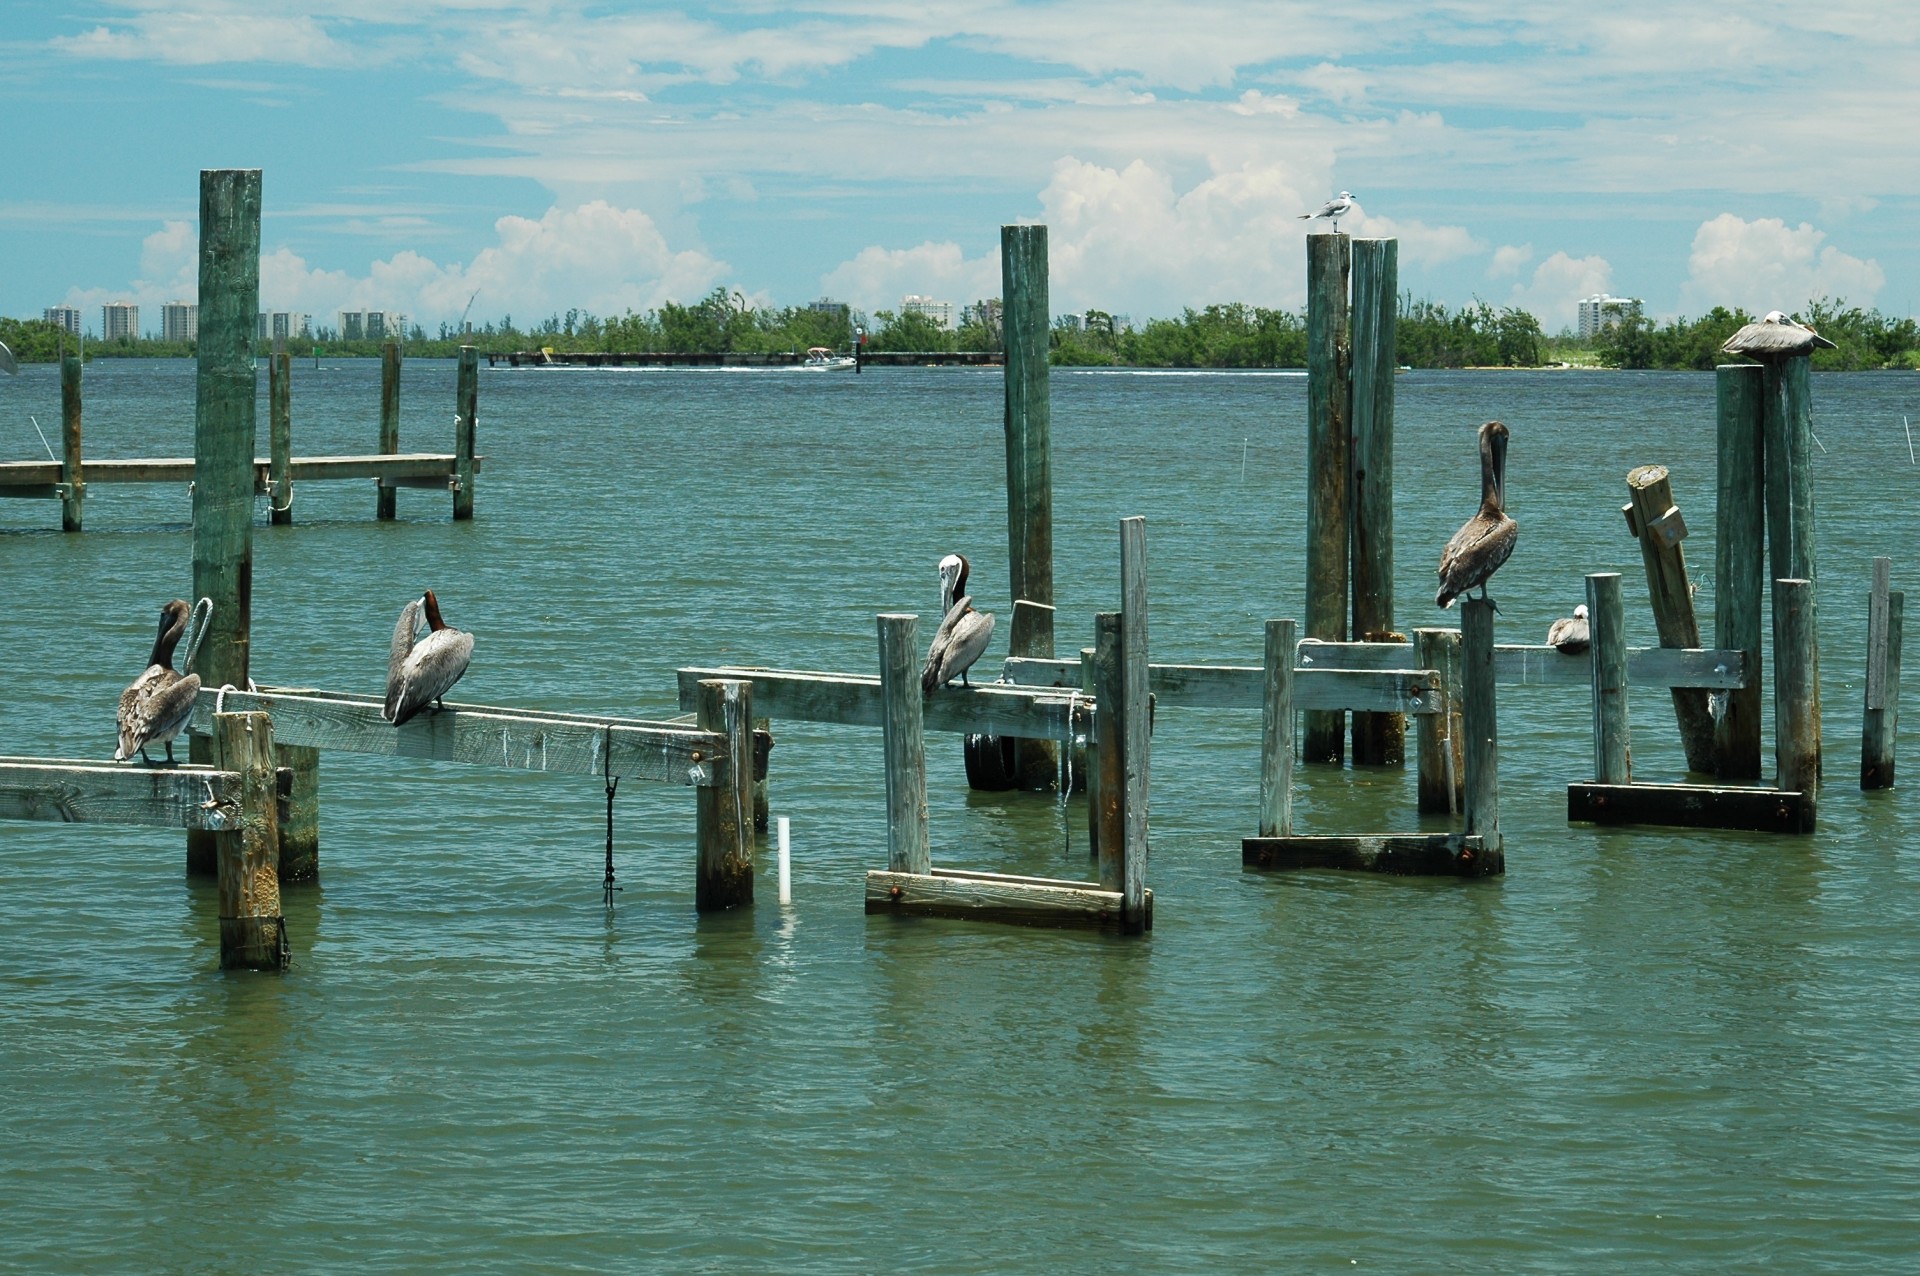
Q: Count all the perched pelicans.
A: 6